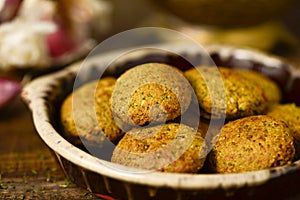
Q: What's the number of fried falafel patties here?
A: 7